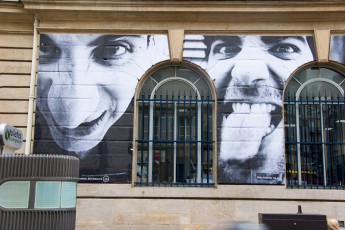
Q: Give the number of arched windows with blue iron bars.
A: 2